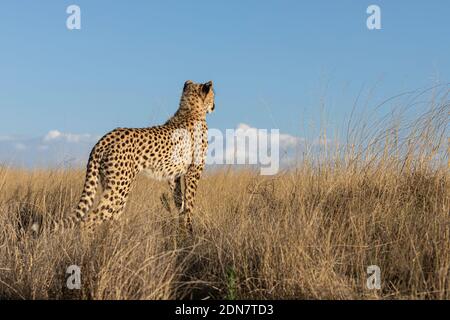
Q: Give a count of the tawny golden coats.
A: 1